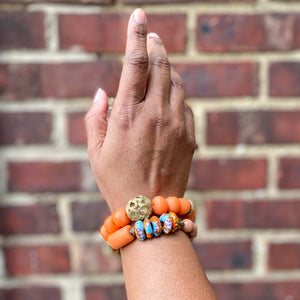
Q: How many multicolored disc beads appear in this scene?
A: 5